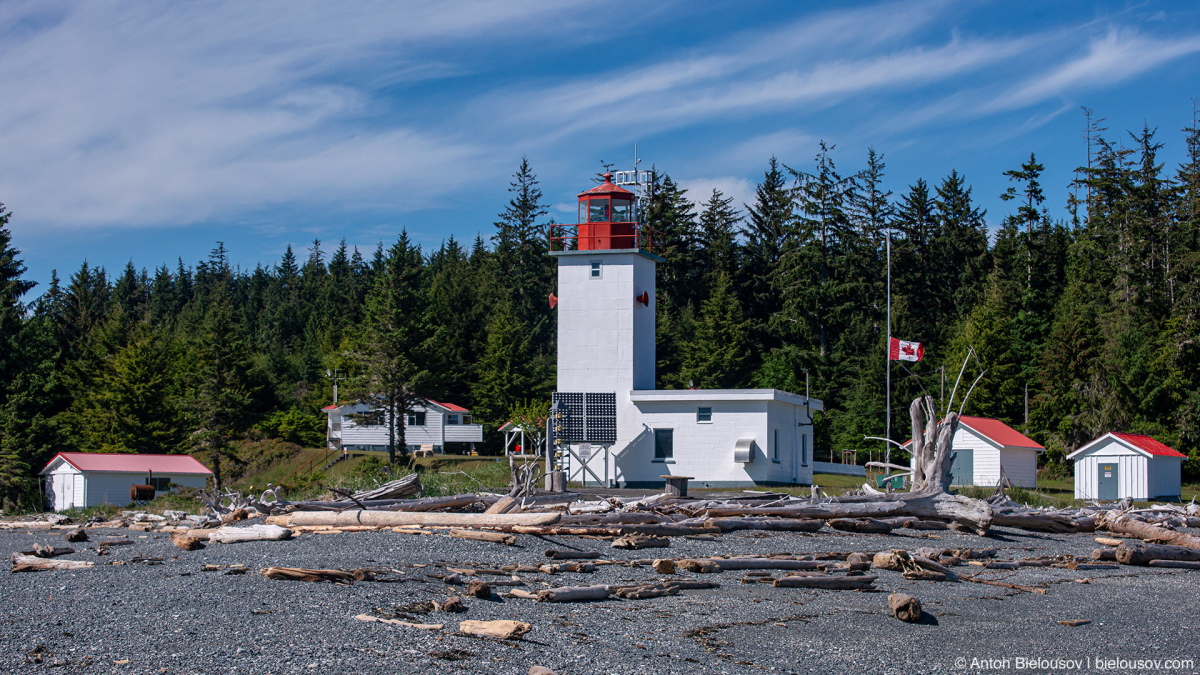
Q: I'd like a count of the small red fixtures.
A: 2